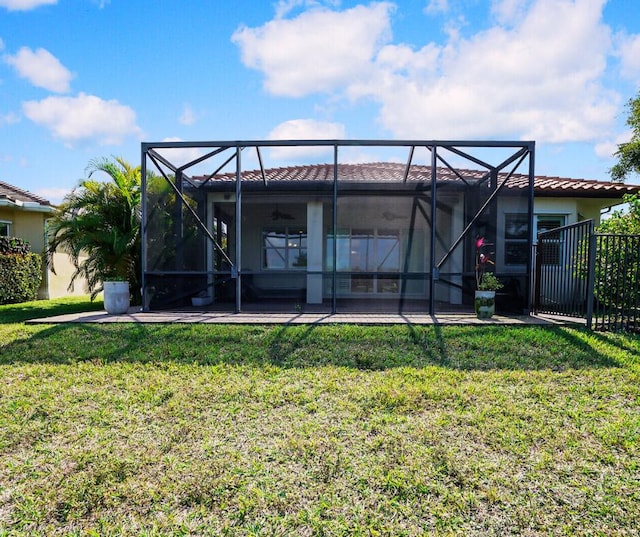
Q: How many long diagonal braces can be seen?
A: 2